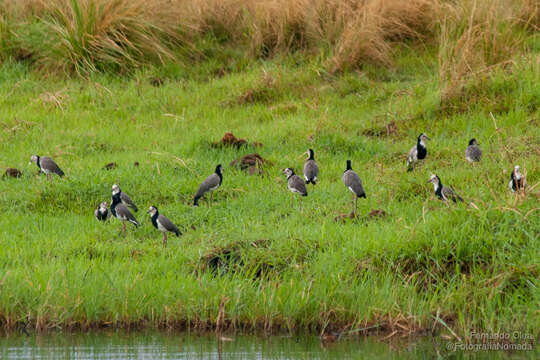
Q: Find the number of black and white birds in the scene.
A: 13